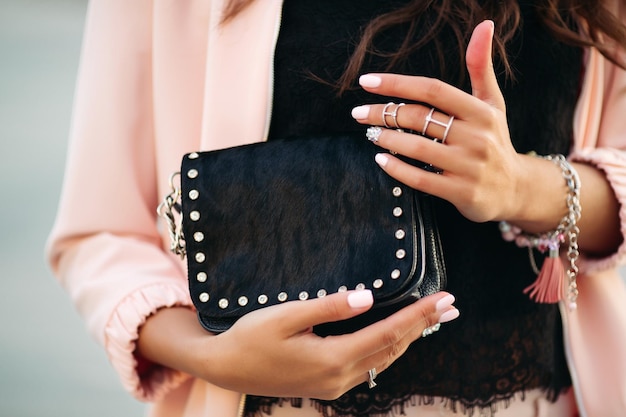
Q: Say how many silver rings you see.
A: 3